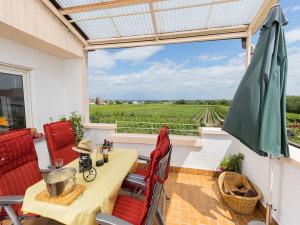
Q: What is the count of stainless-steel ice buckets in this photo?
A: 1